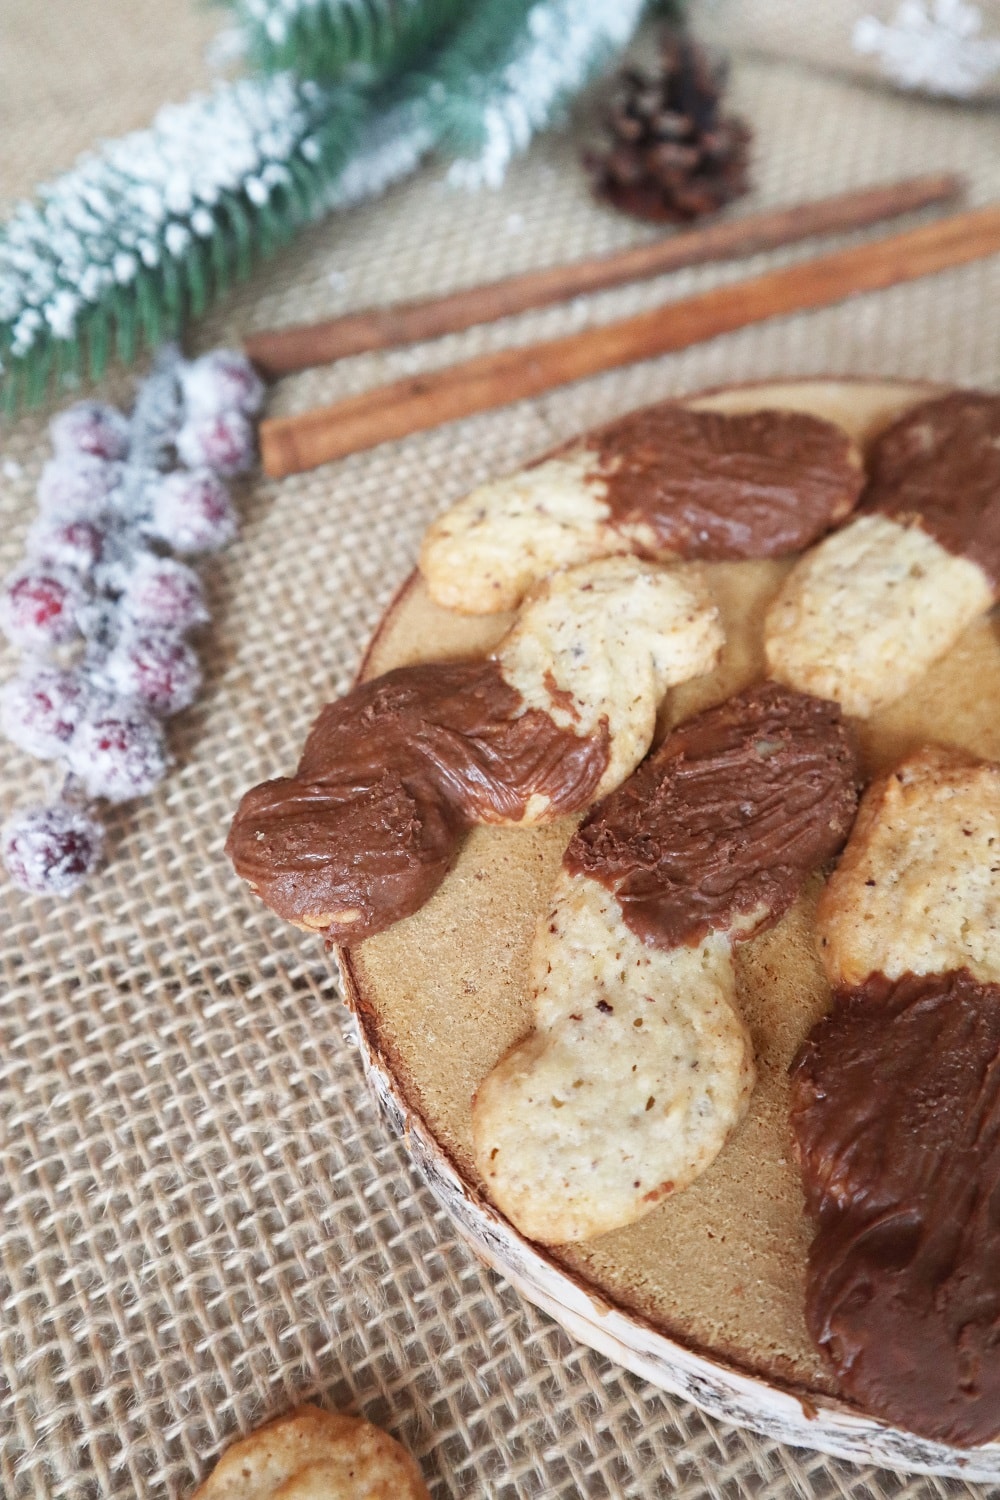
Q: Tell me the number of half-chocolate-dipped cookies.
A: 5